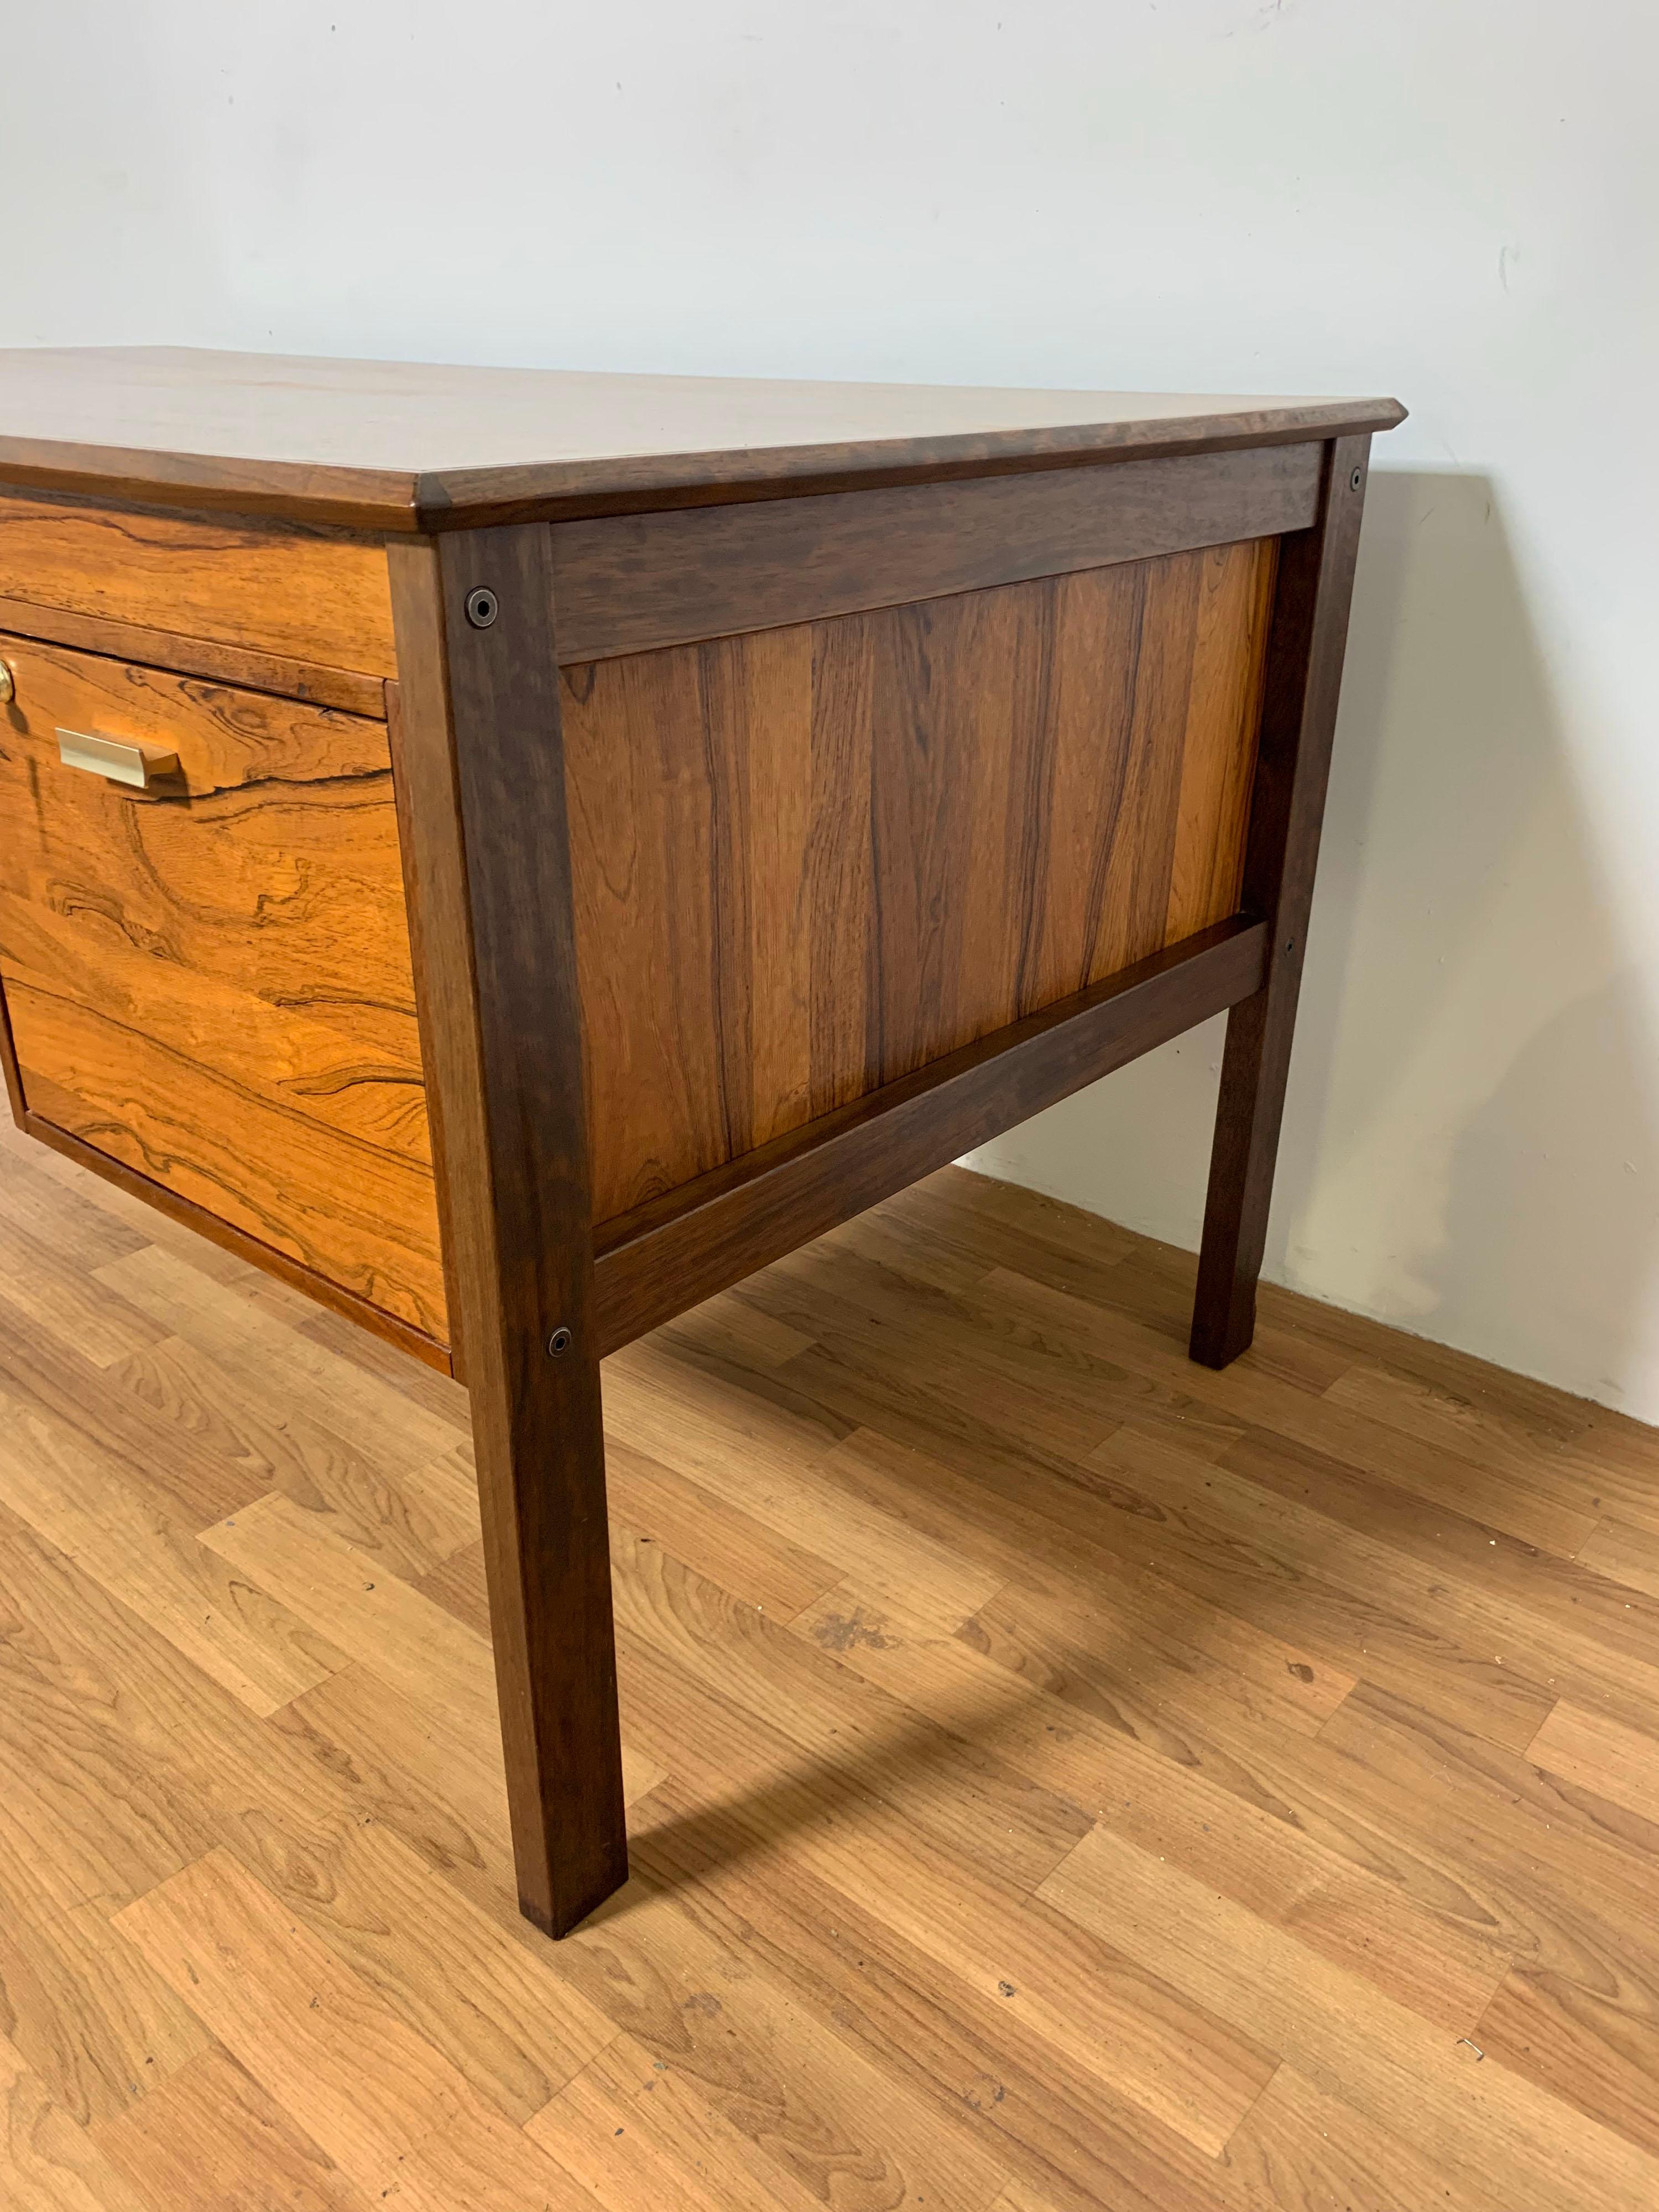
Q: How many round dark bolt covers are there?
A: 4